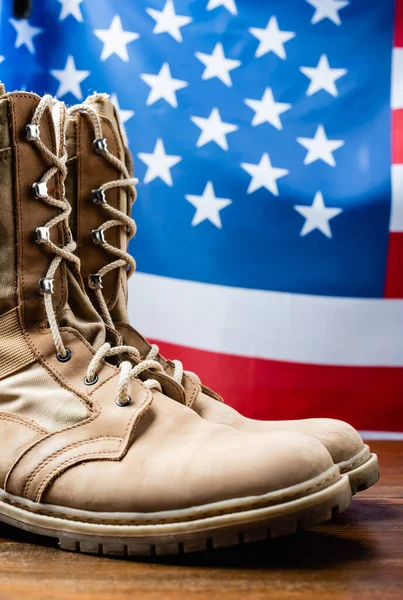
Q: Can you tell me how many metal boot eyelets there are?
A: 11